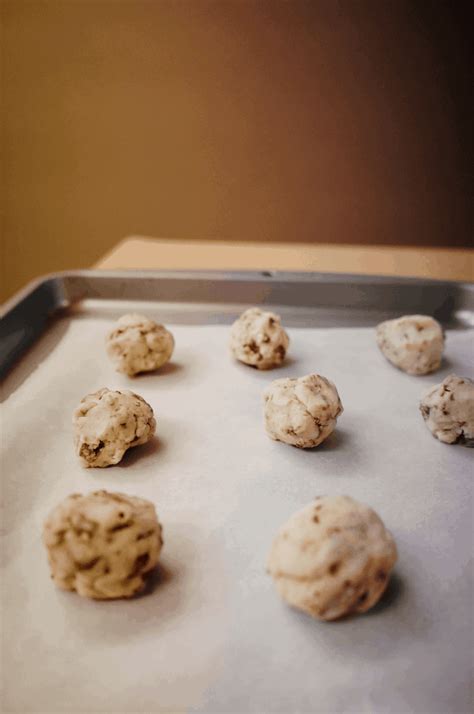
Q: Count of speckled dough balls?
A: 8